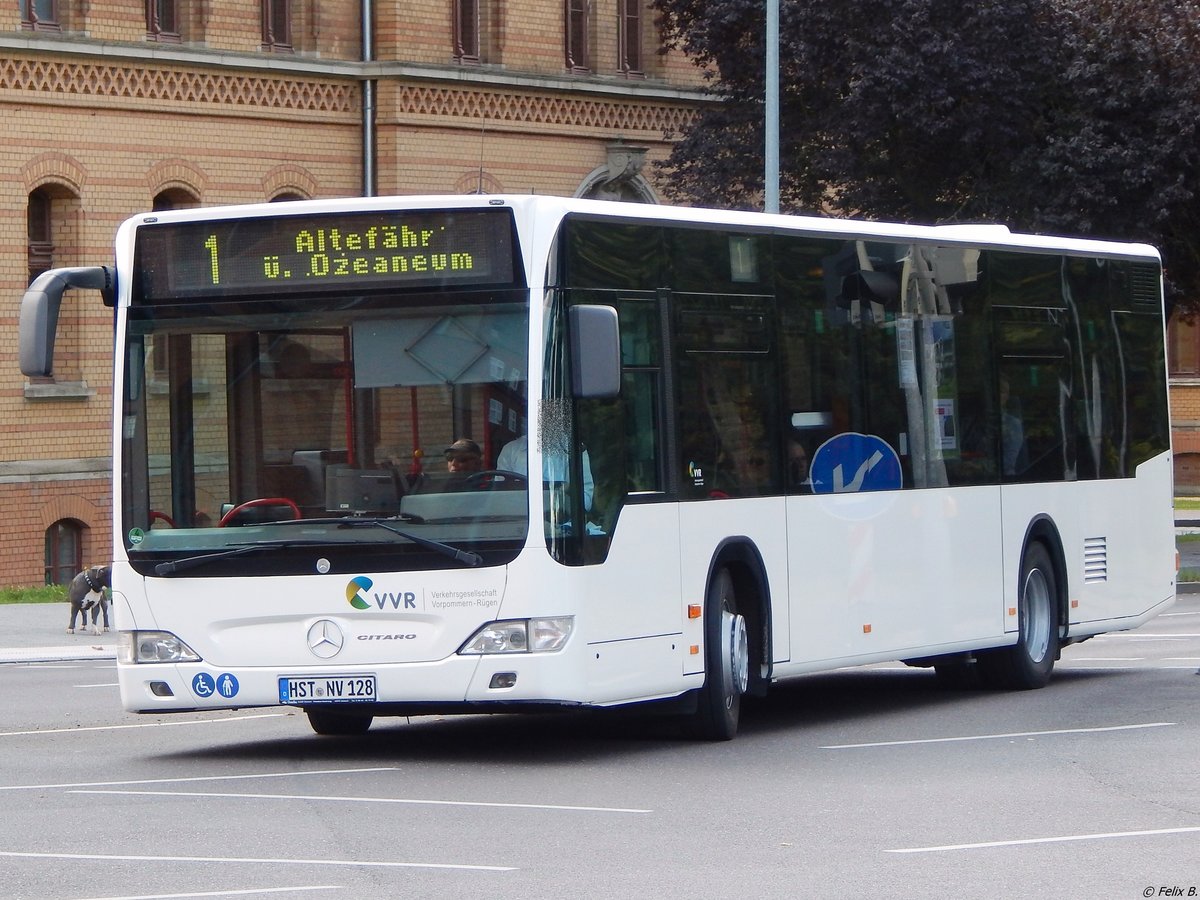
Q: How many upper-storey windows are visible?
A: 6